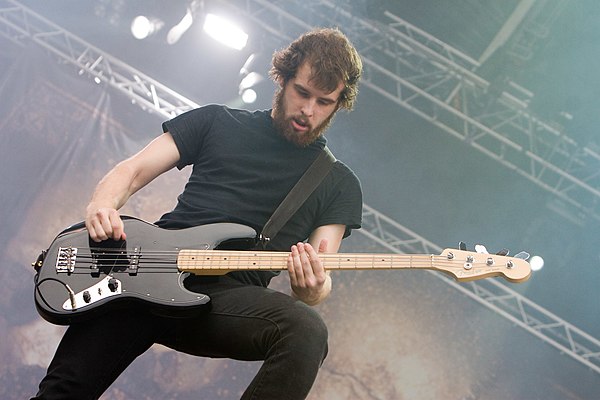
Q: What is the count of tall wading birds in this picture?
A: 0